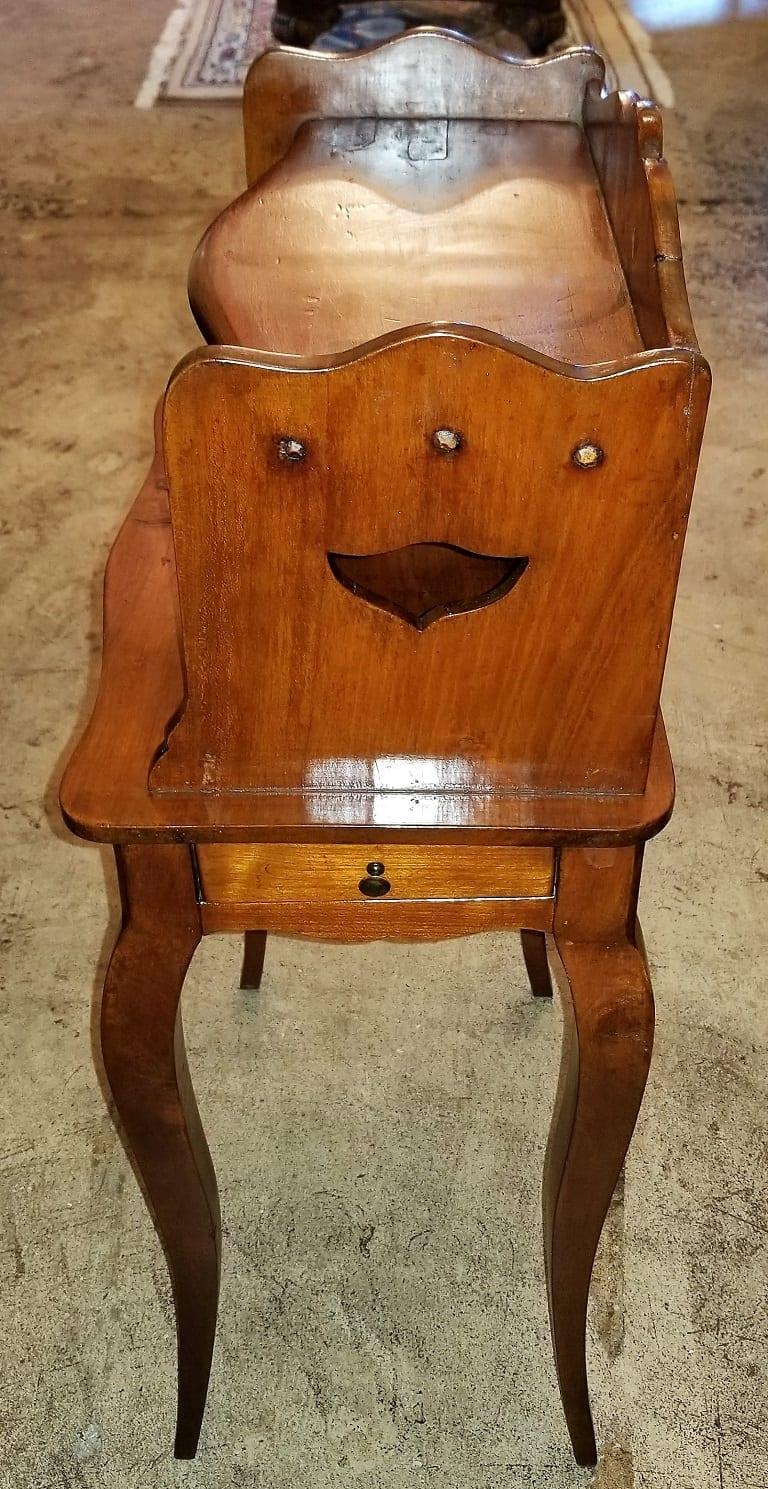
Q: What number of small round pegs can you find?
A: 3